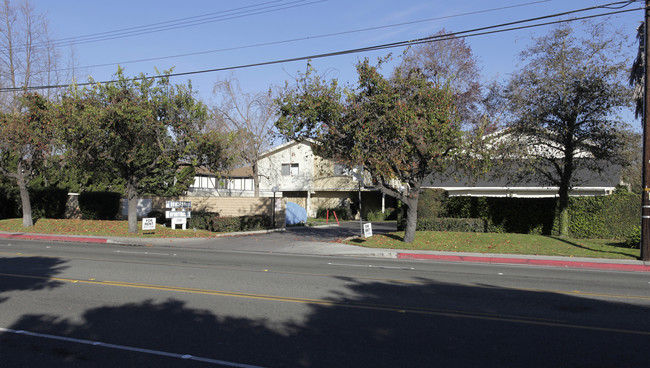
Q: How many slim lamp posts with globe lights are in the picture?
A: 2